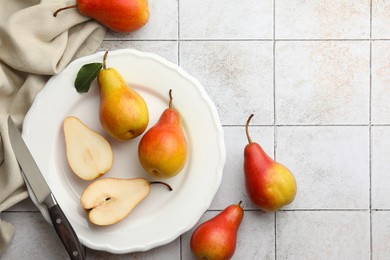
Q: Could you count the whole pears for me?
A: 5